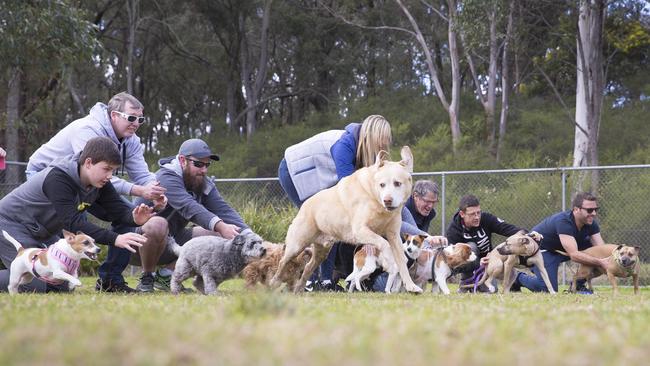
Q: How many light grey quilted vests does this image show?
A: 1